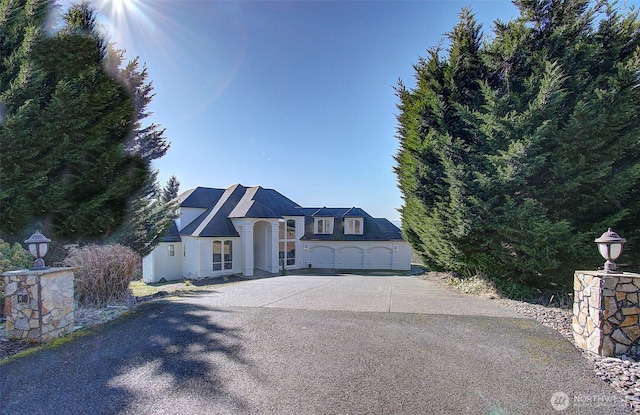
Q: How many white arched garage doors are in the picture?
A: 3